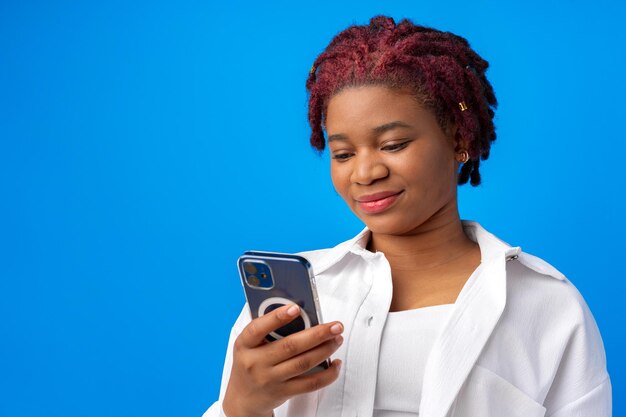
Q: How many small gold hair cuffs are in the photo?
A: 2